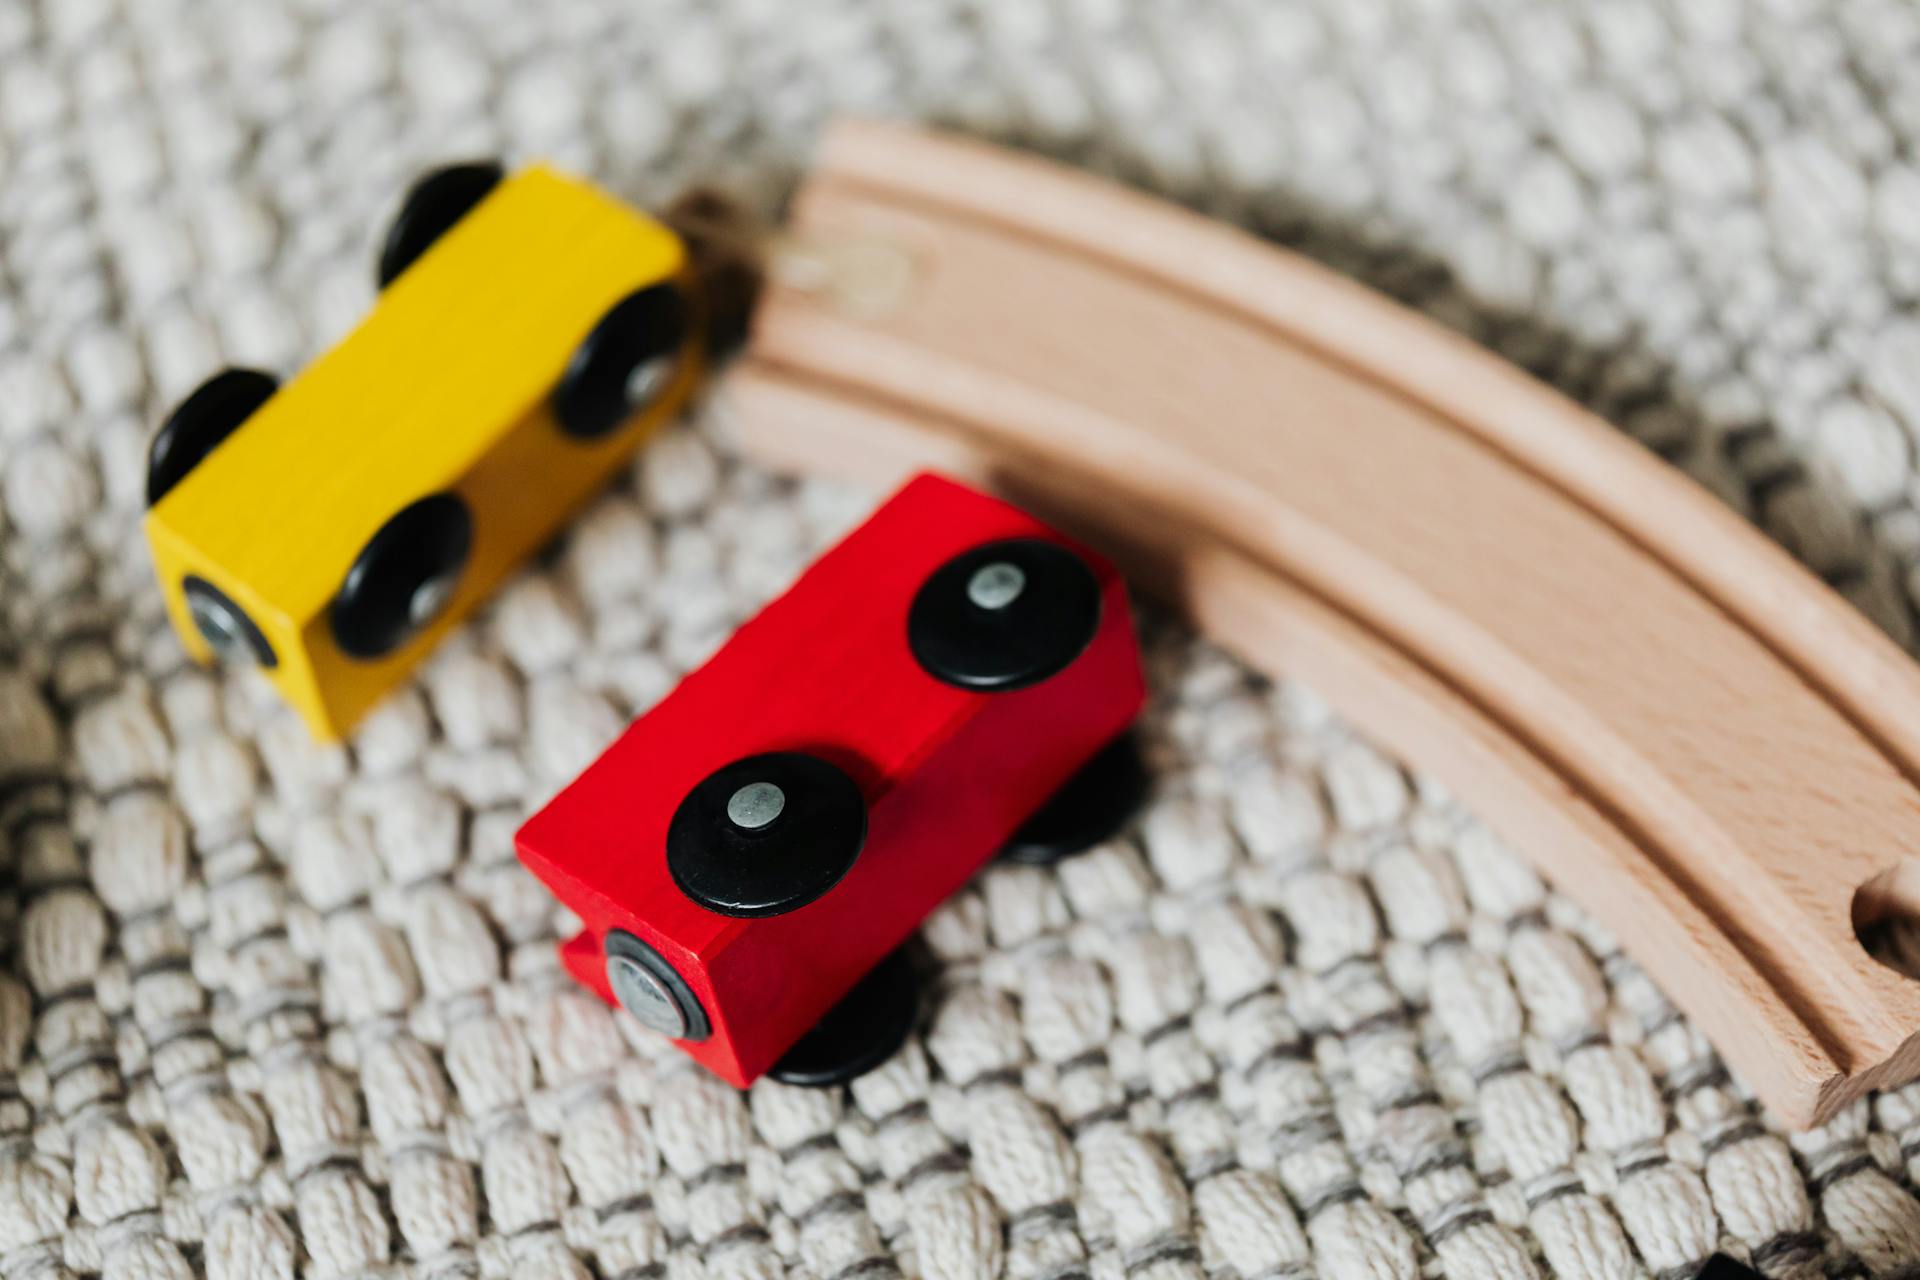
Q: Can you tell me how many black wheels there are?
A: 8